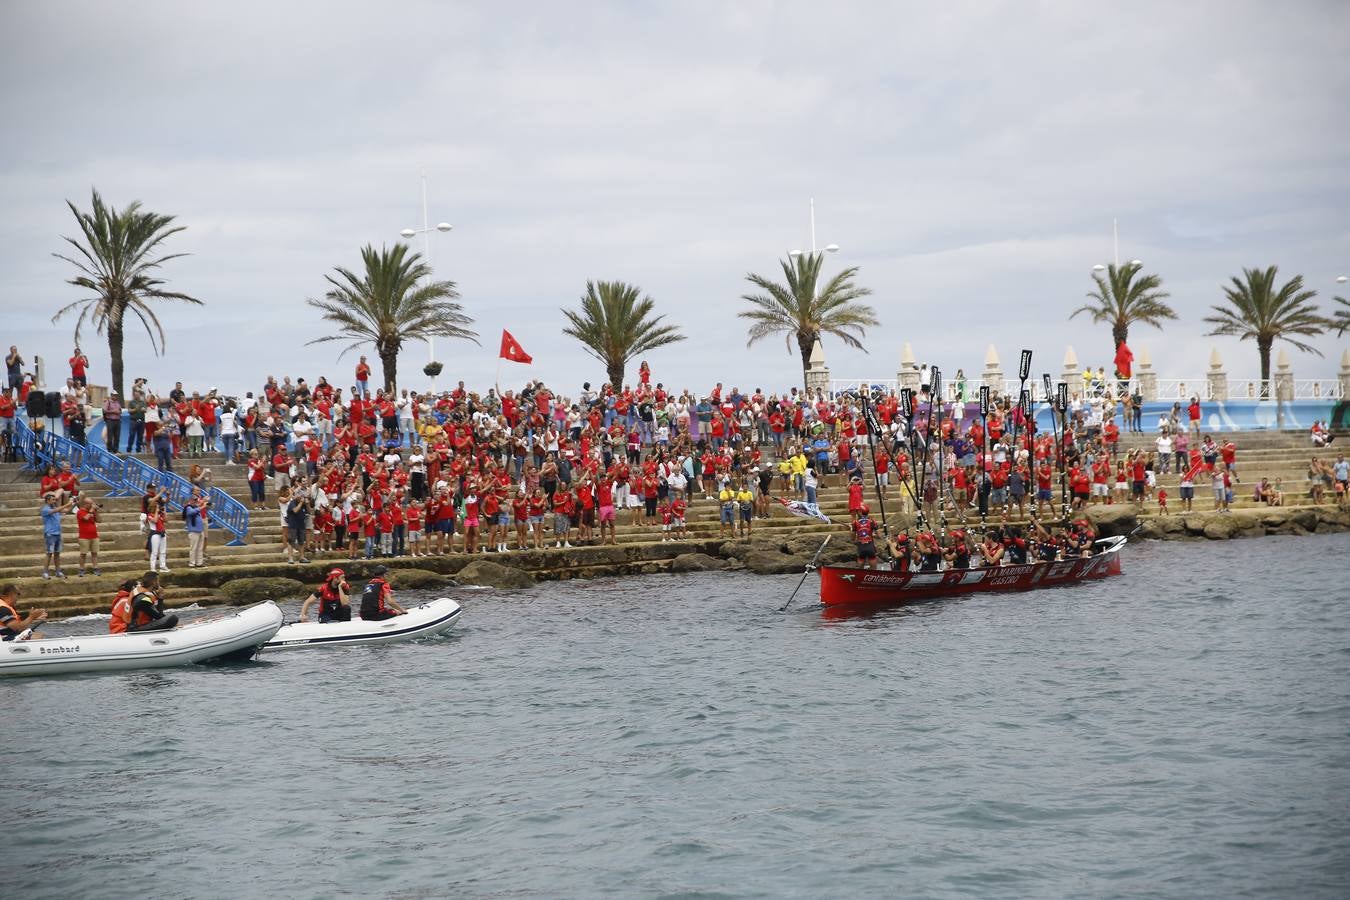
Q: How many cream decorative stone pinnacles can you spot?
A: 8